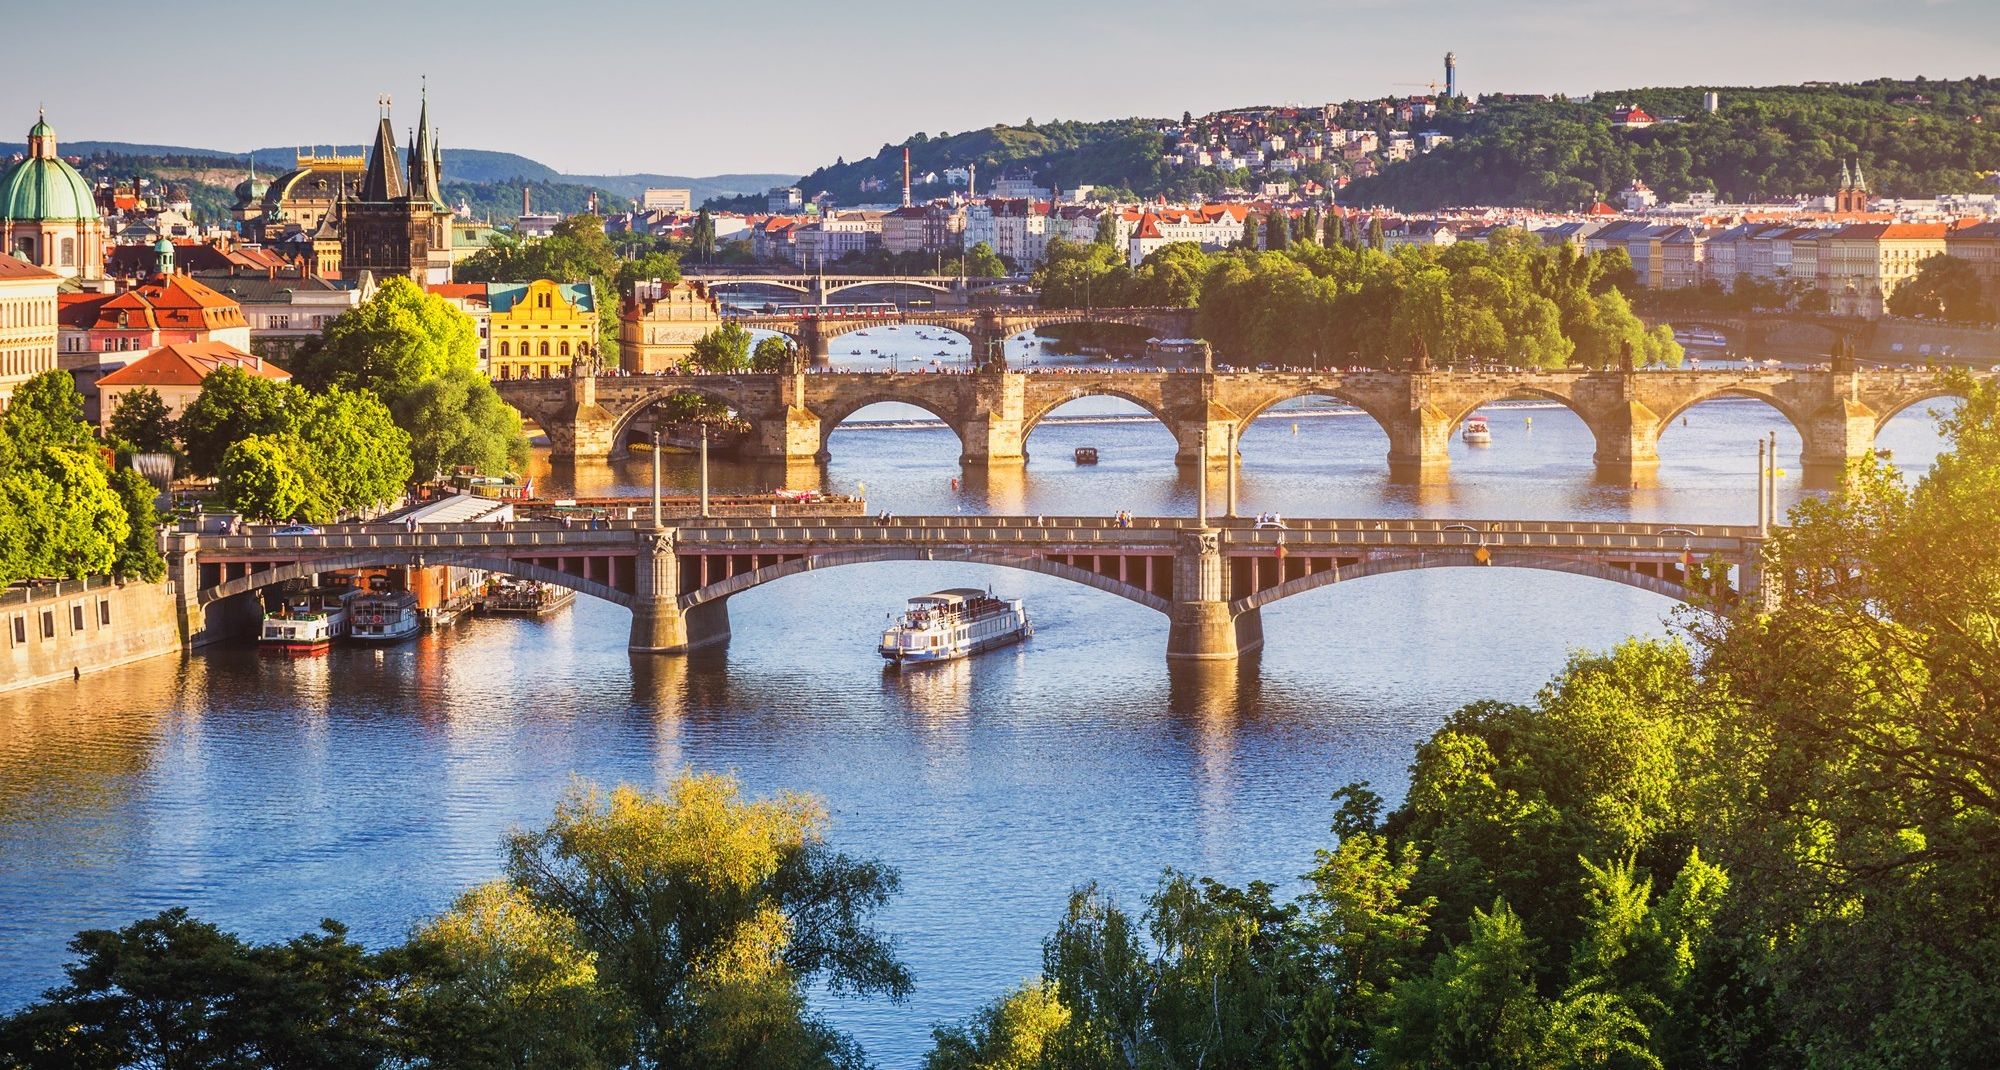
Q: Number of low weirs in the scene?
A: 1